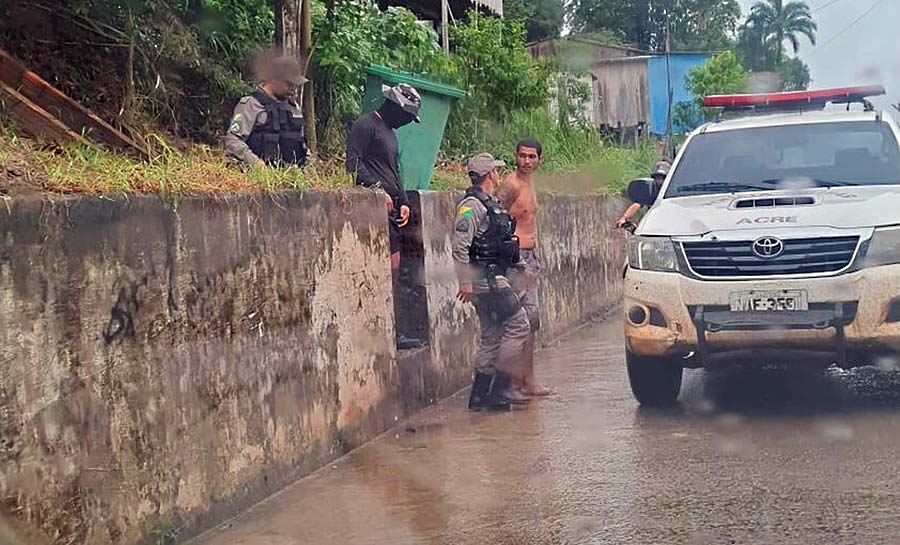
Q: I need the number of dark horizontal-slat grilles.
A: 1